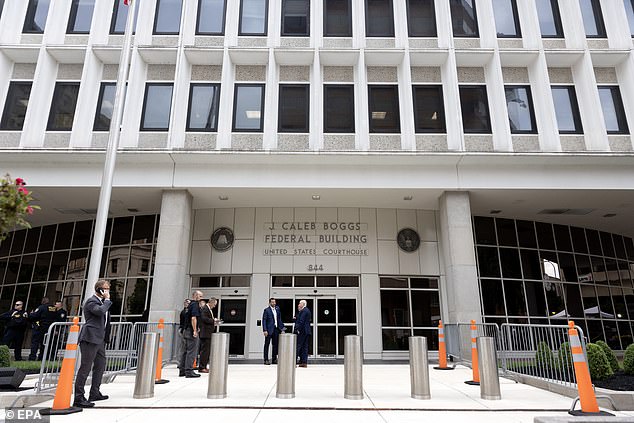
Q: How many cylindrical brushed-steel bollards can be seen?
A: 6